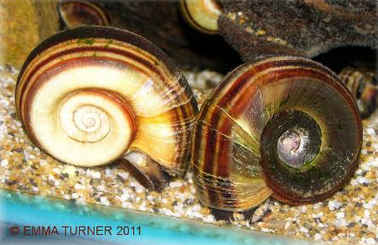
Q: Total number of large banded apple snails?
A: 2